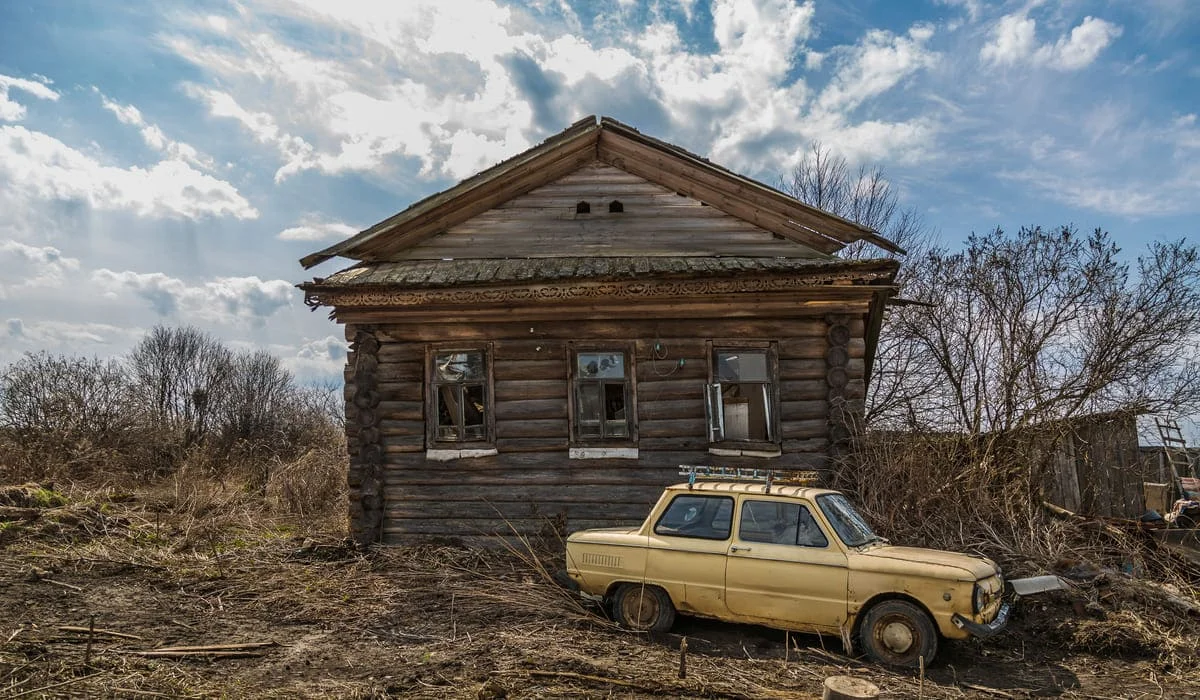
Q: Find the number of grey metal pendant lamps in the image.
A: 0